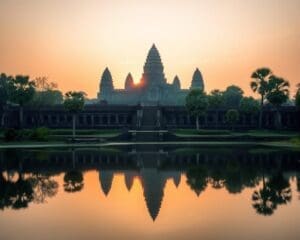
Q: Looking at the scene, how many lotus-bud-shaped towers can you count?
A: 5